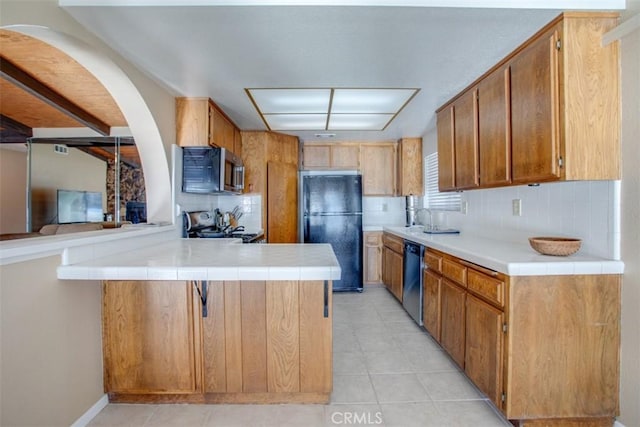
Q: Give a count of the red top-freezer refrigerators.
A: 0